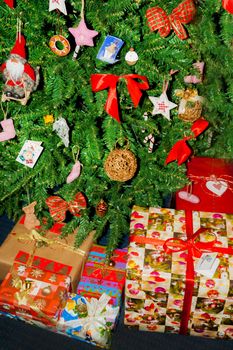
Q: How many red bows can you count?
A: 5